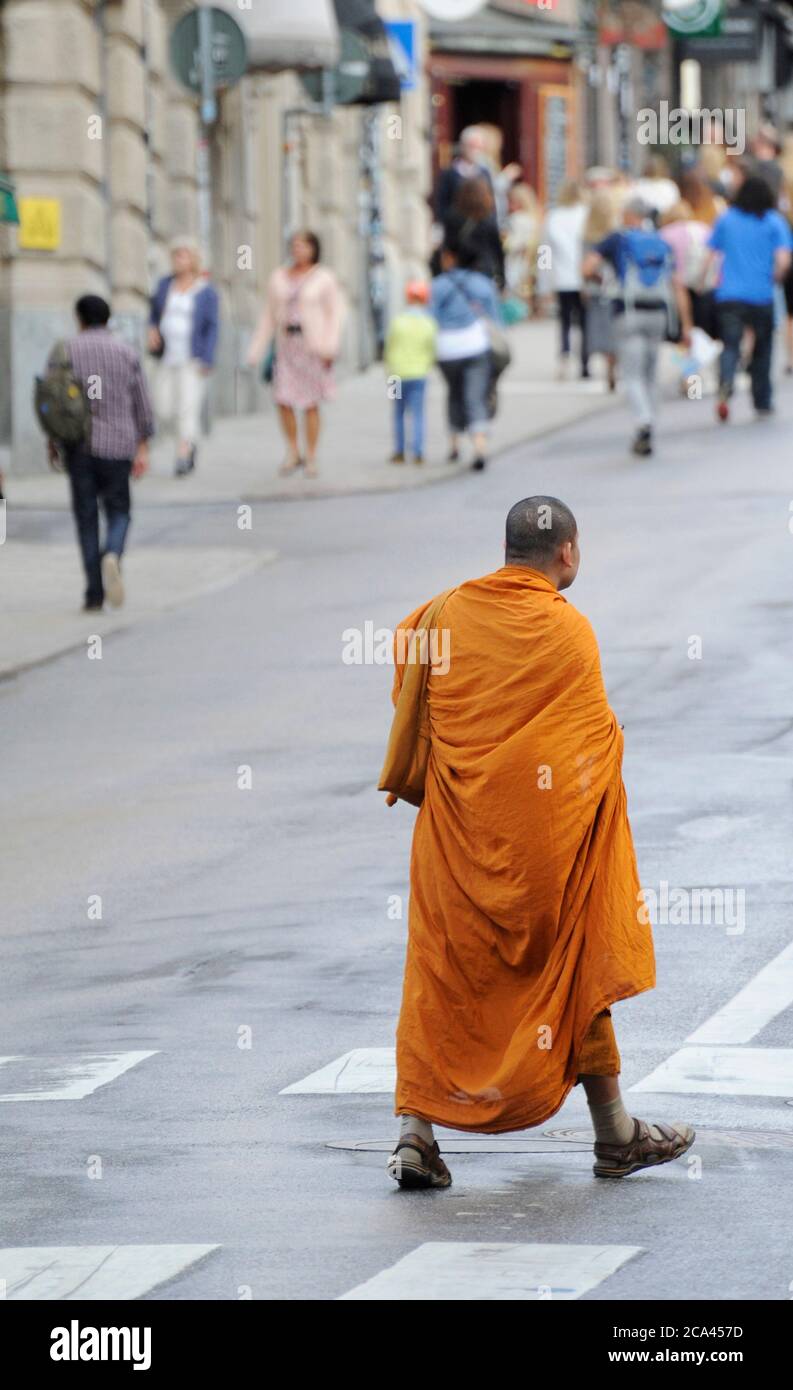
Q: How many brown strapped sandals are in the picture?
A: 2